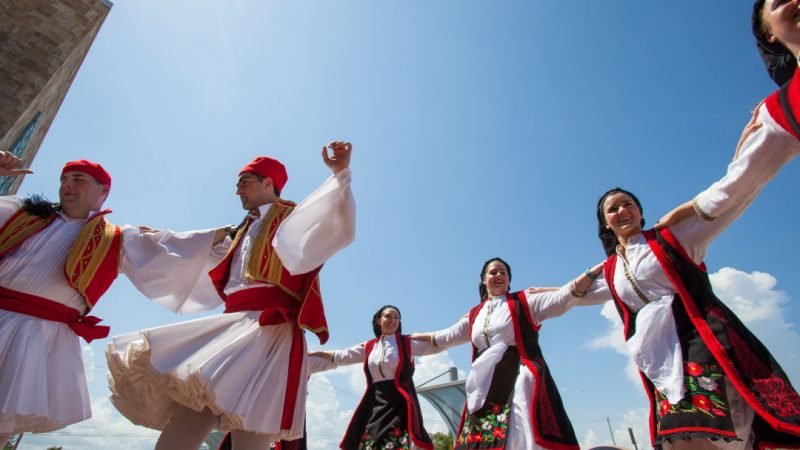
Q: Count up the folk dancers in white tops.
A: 6